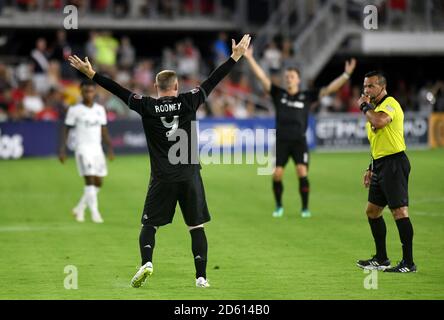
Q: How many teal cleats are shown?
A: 2